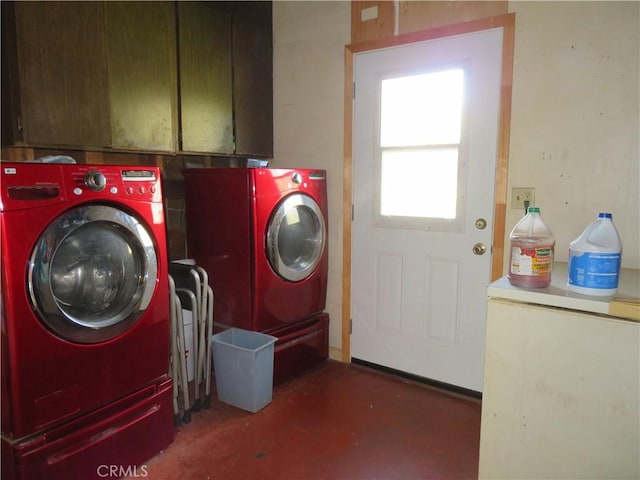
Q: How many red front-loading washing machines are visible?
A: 2